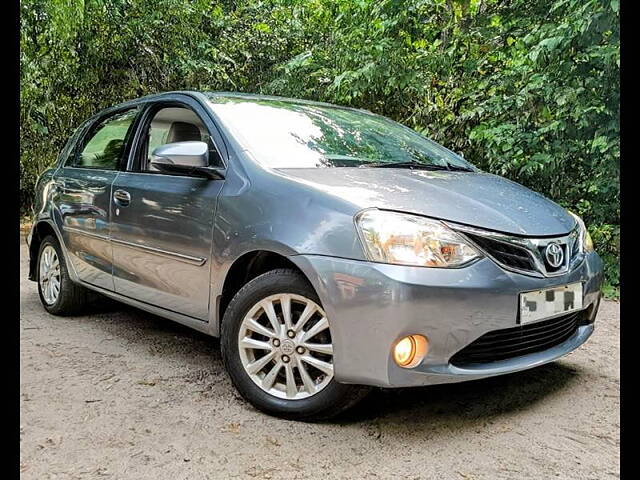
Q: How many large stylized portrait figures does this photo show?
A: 0